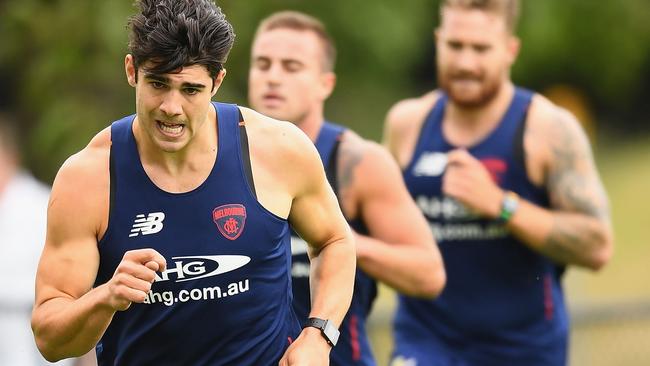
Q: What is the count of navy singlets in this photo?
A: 3